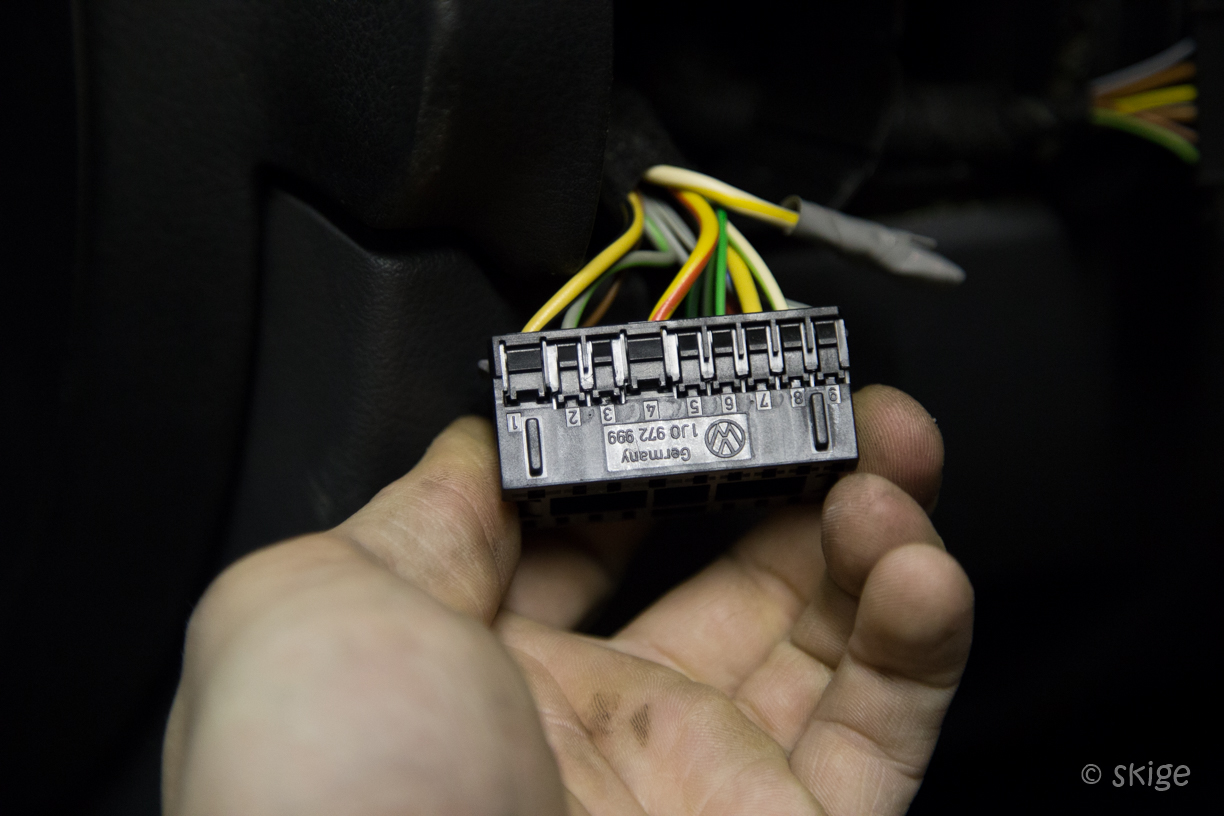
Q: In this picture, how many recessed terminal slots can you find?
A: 9